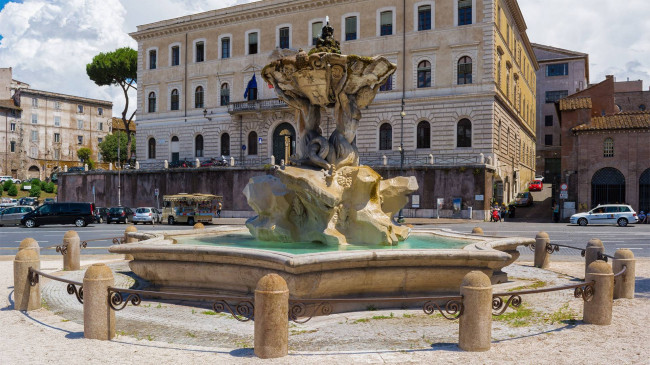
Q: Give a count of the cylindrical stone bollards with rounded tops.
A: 13